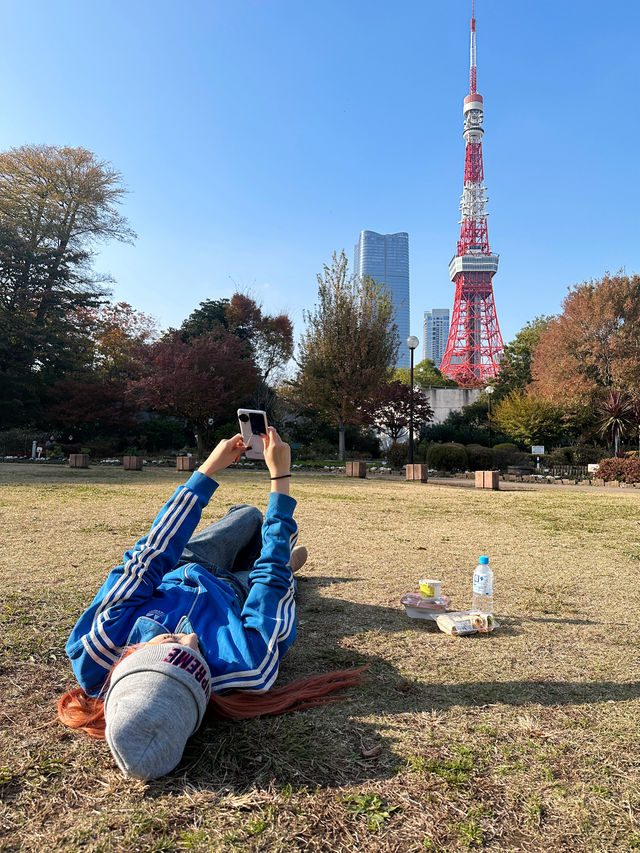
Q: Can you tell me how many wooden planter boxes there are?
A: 6